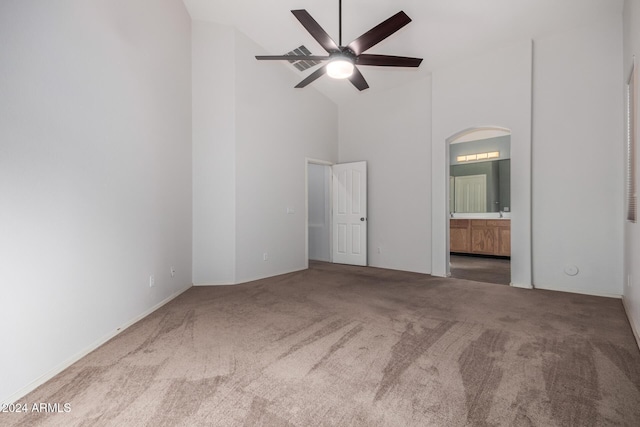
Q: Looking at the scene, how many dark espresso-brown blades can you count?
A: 6